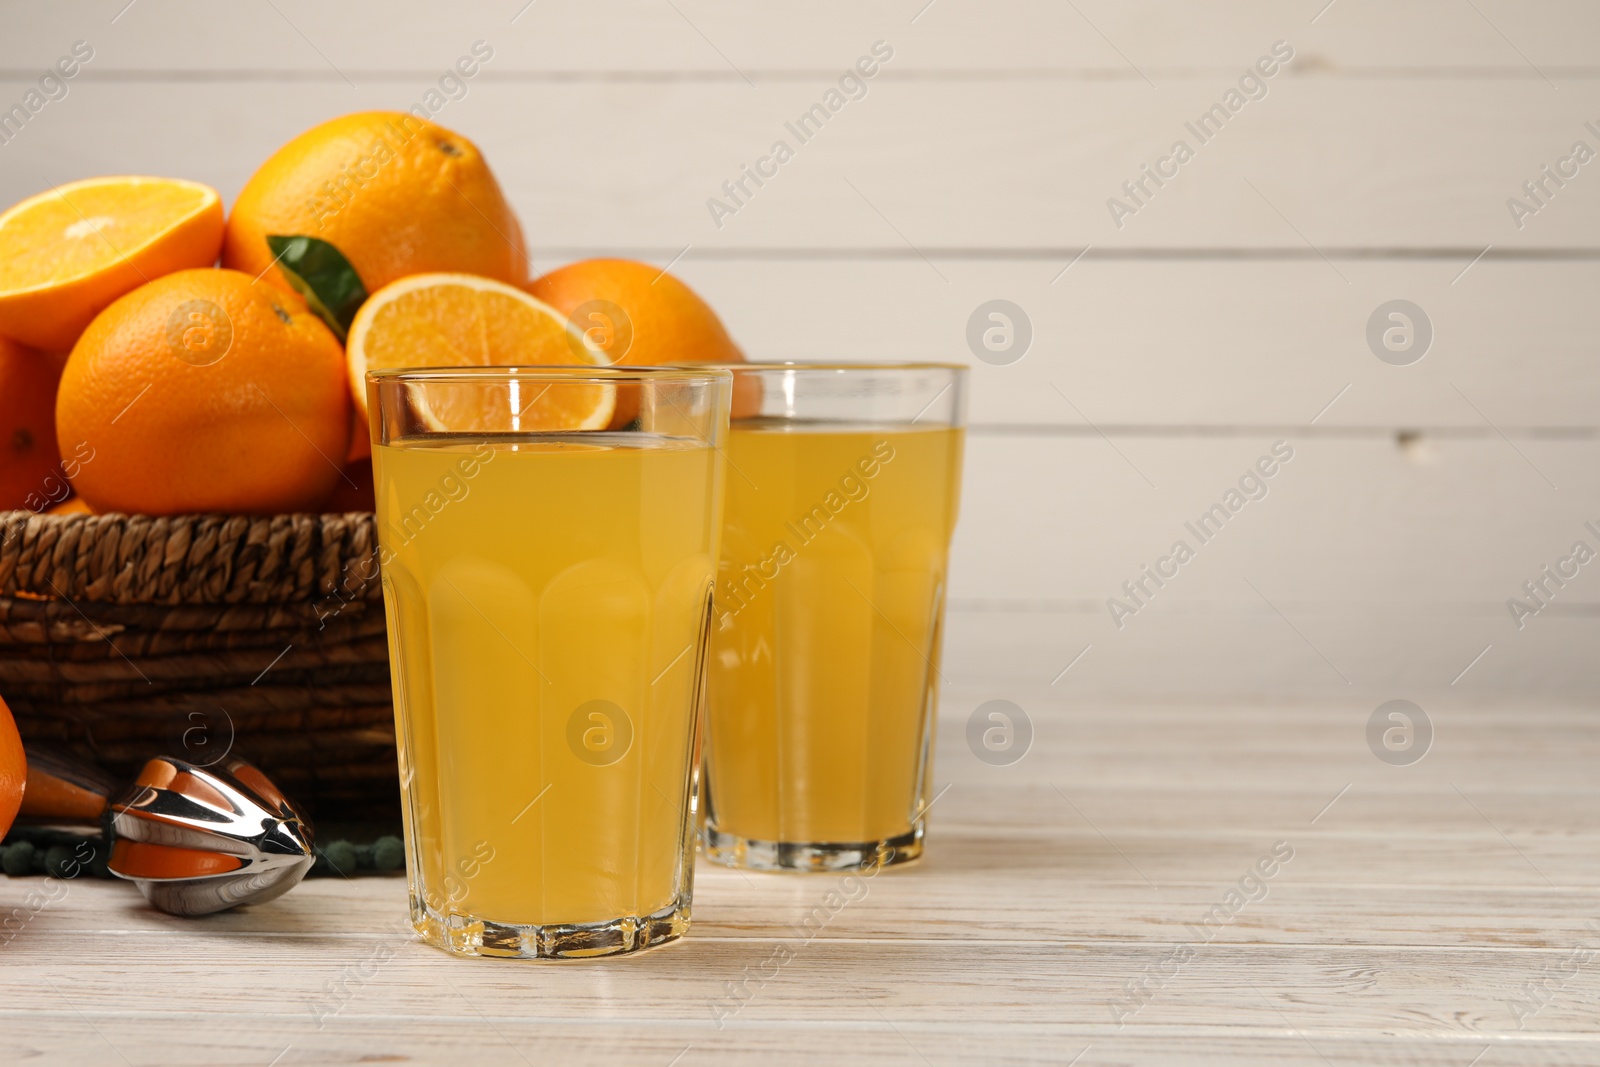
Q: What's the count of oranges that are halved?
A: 2